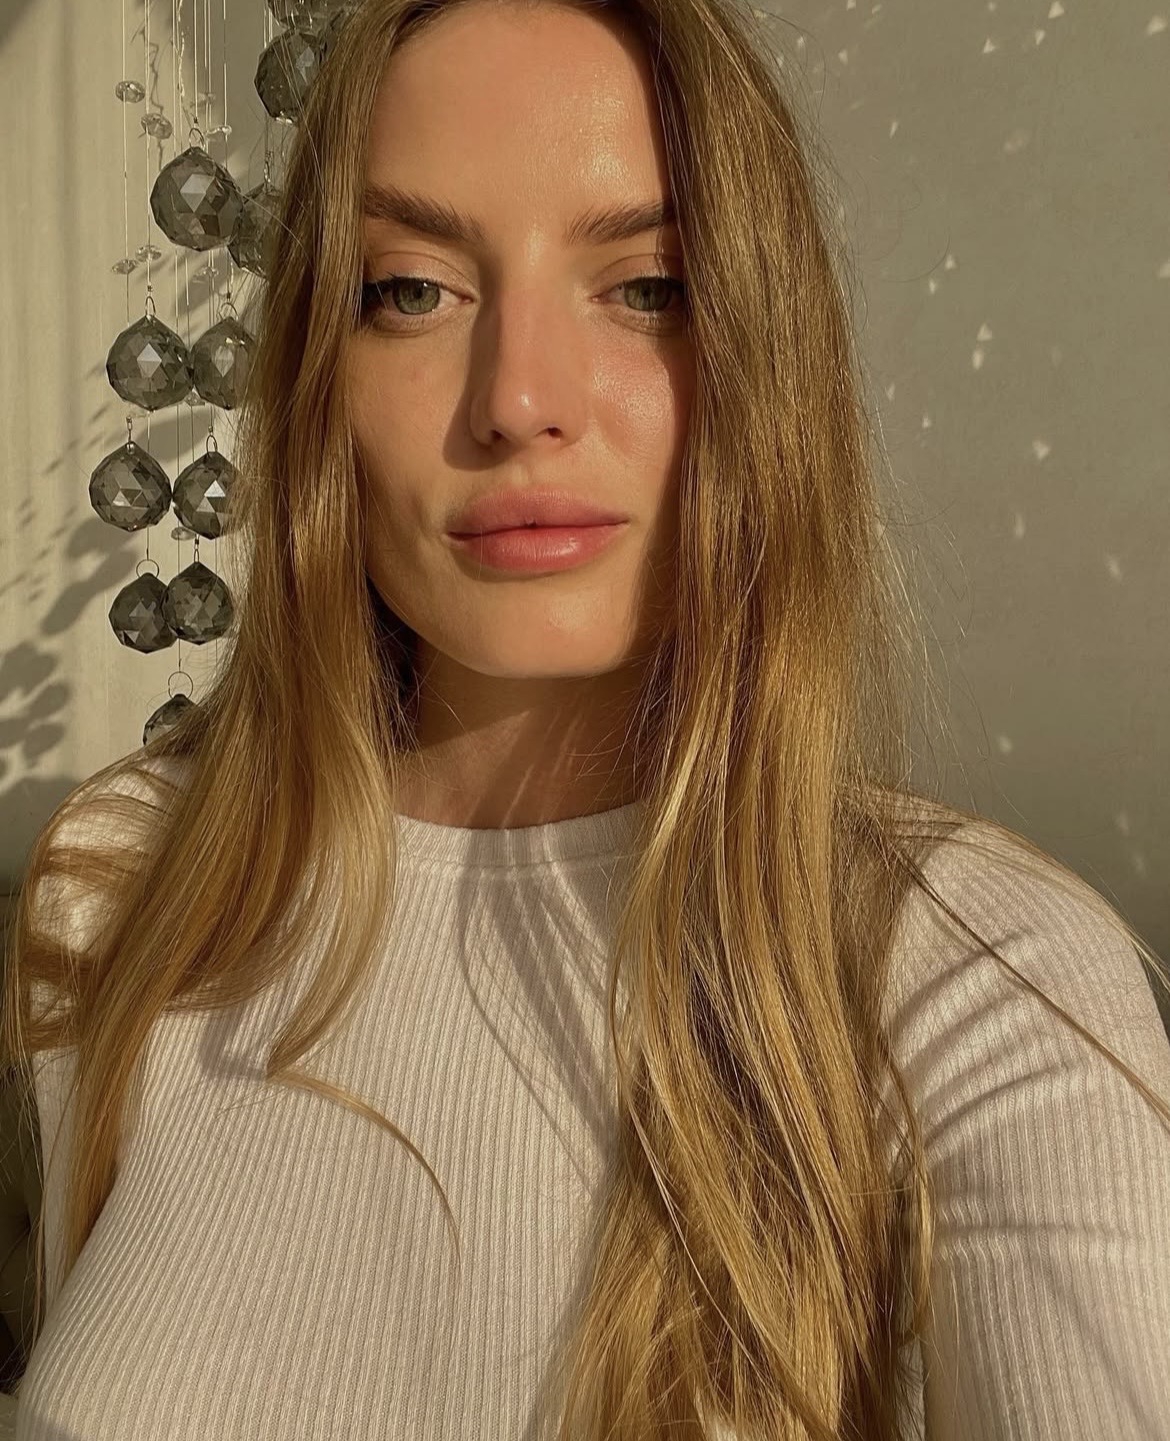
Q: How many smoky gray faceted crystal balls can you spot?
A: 11